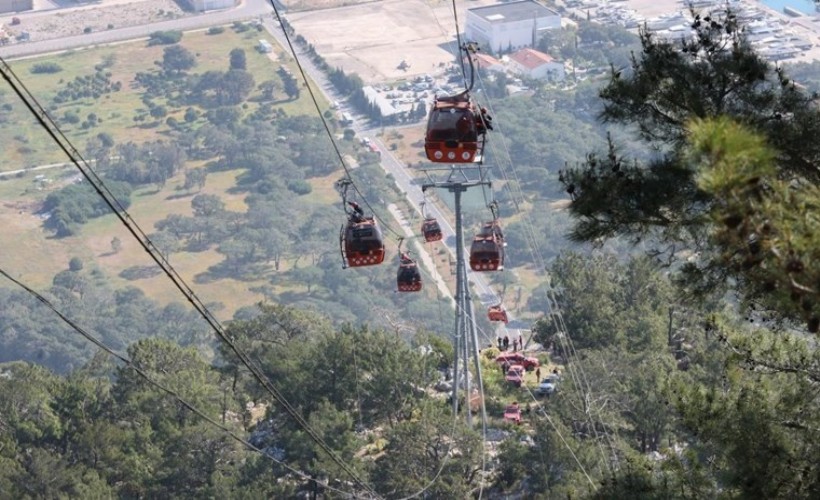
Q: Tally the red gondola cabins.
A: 7